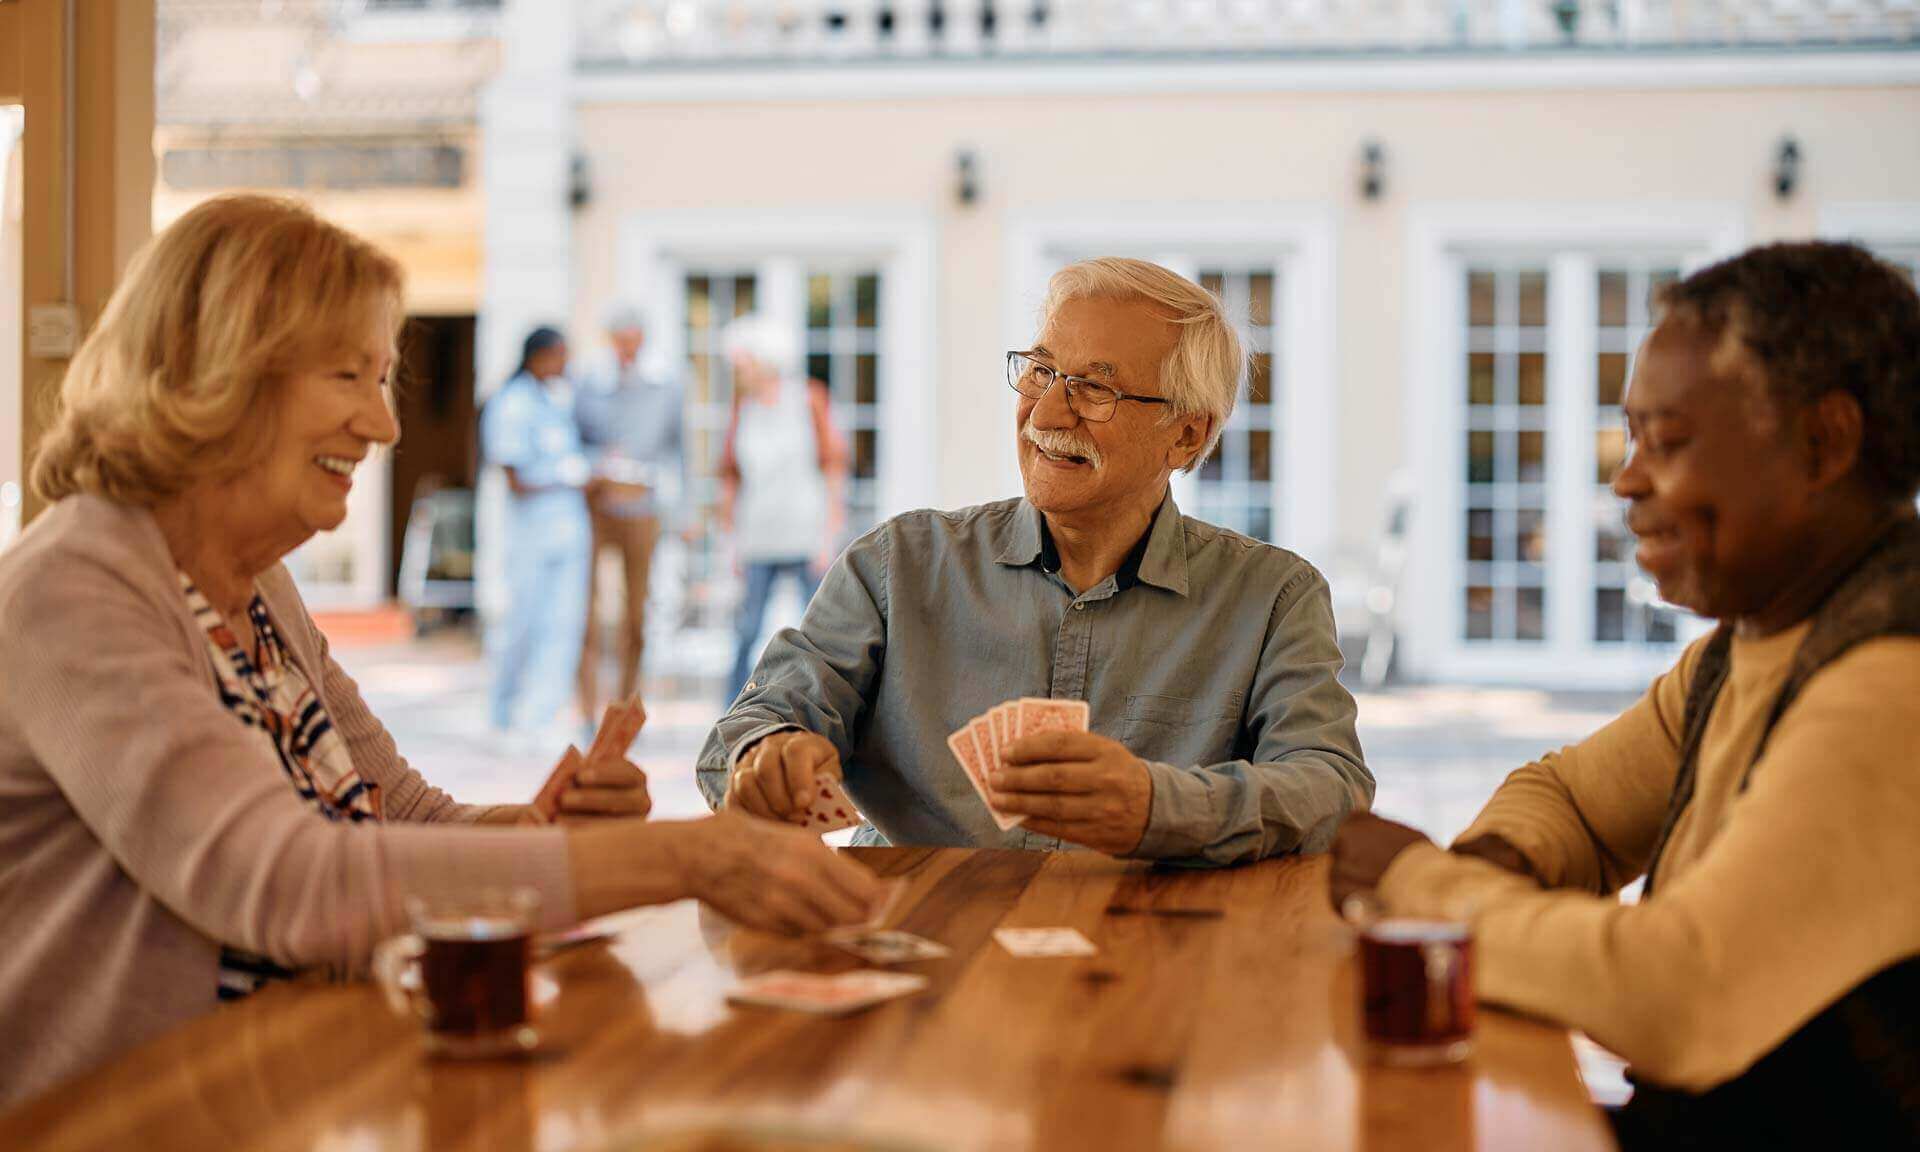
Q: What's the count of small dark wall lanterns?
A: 4